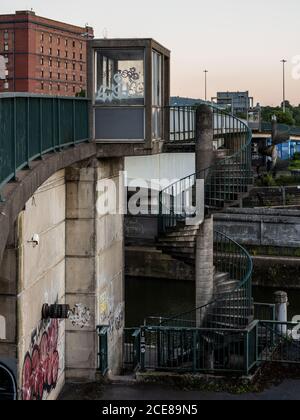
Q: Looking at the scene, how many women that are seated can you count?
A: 0